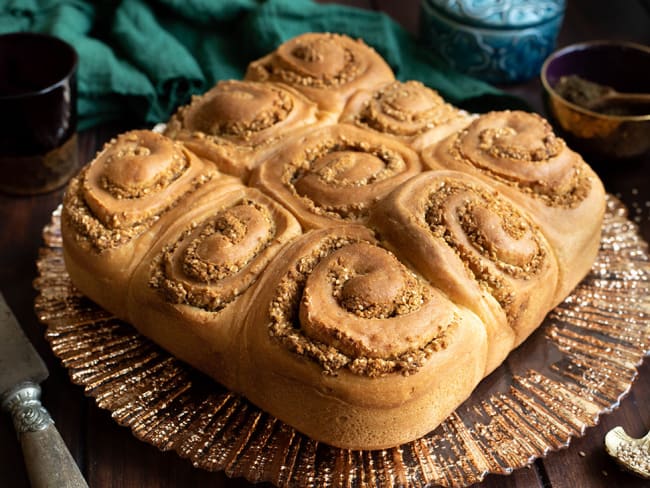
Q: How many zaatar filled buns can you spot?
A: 9